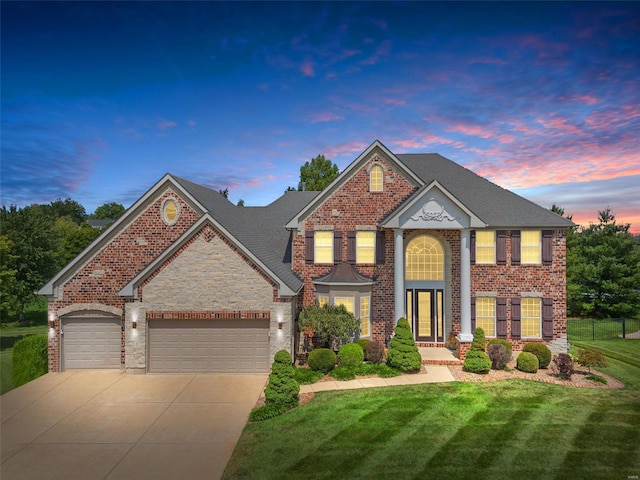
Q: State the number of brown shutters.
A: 12